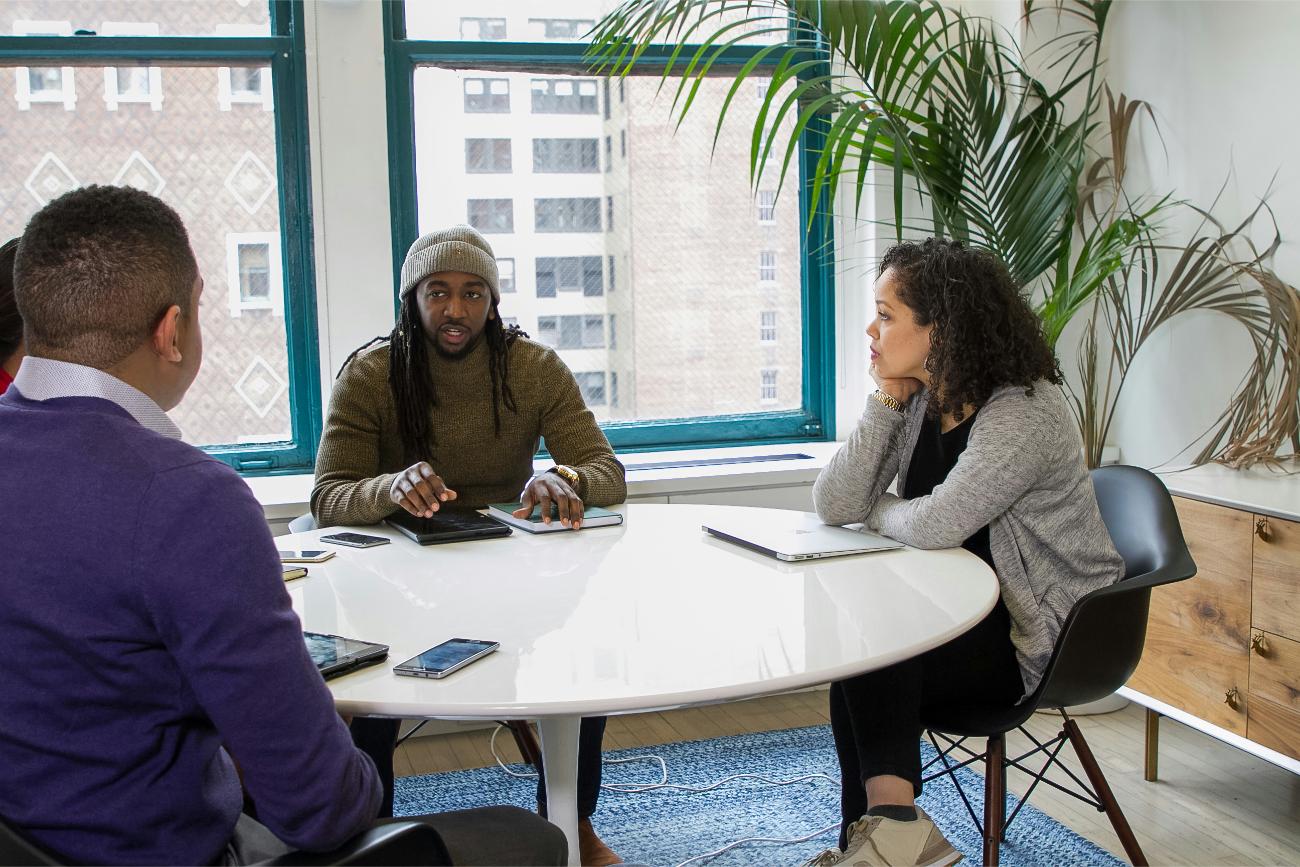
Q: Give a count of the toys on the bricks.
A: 0